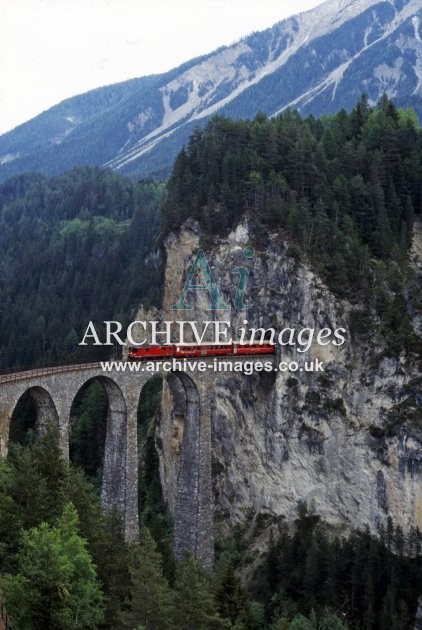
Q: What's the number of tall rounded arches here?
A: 3